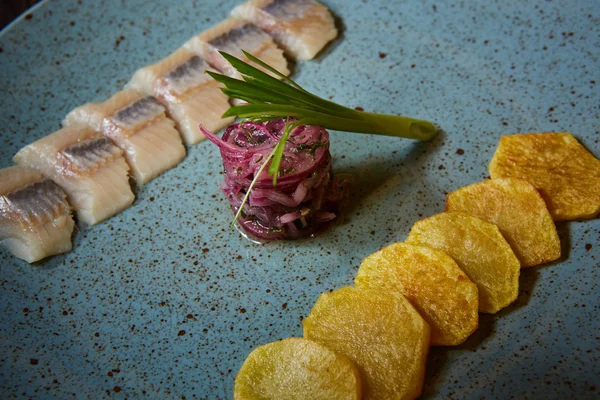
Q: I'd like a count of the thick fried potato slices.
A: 6